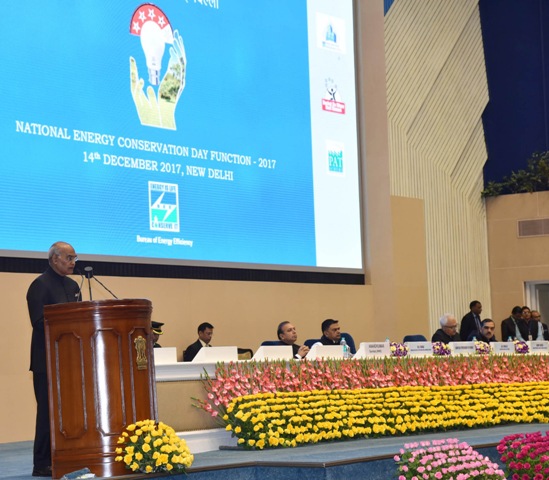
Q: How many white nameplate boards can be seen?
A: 9